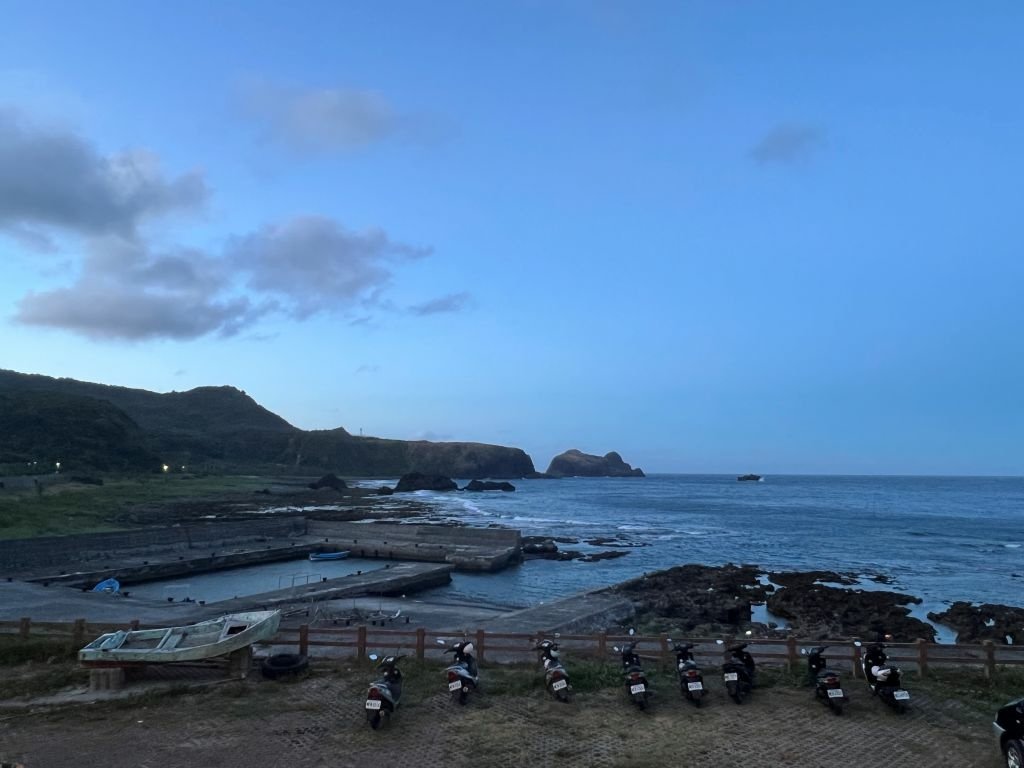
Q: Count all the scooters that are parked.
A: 8